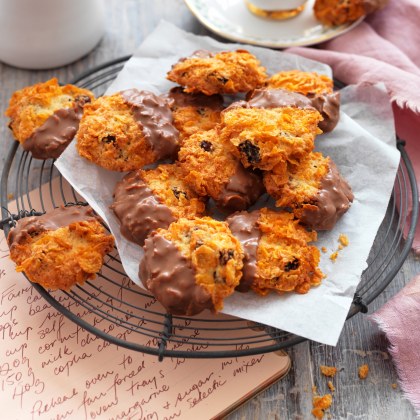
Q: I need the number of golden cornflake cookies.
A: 13